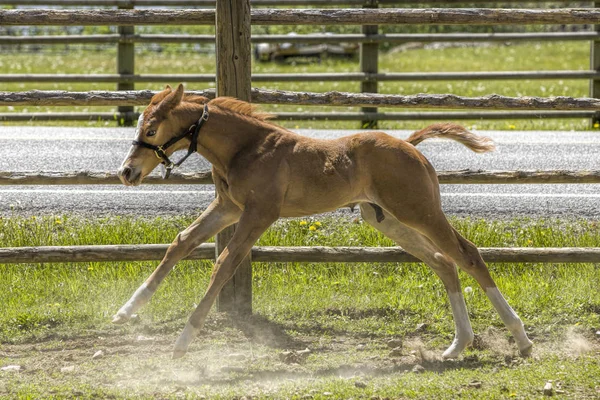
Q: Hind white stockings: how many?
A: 2